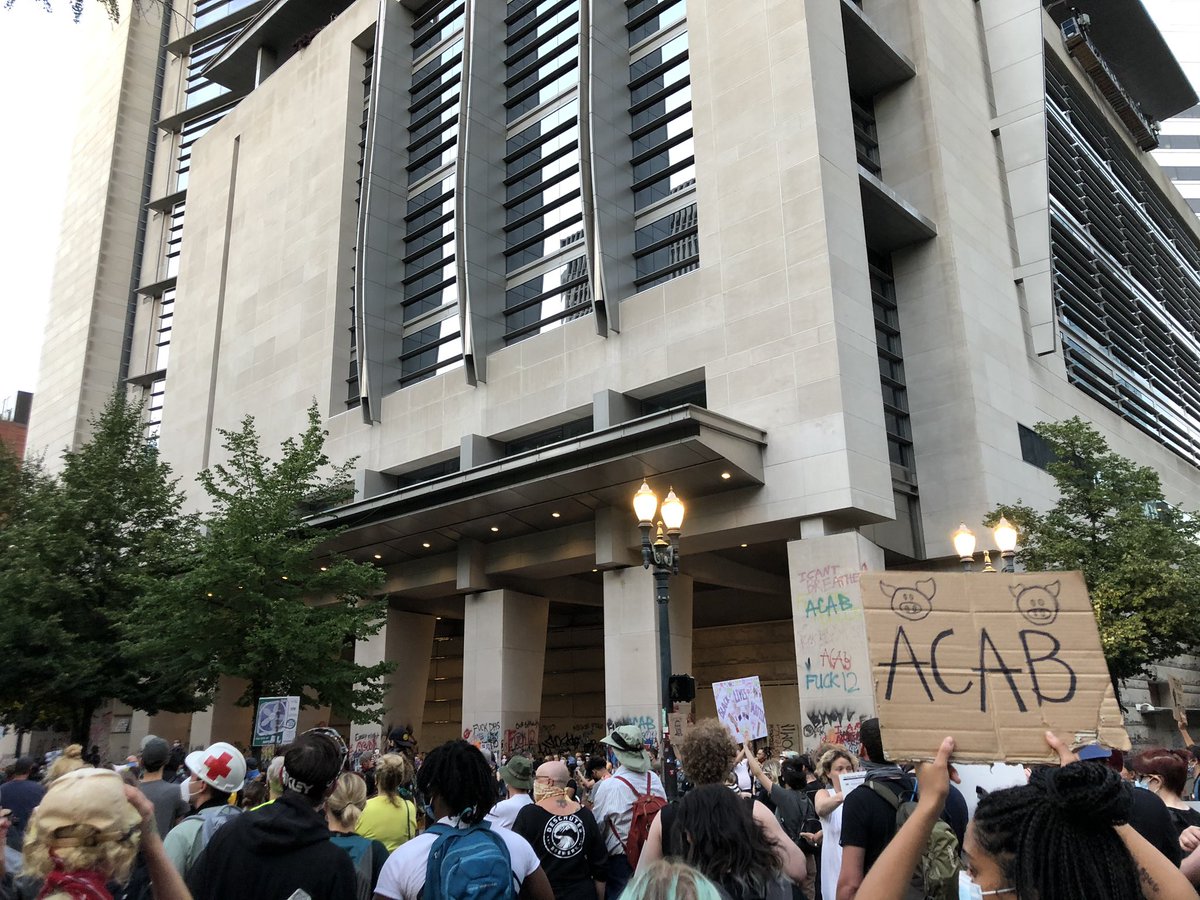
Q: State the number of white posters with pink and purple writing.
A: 1